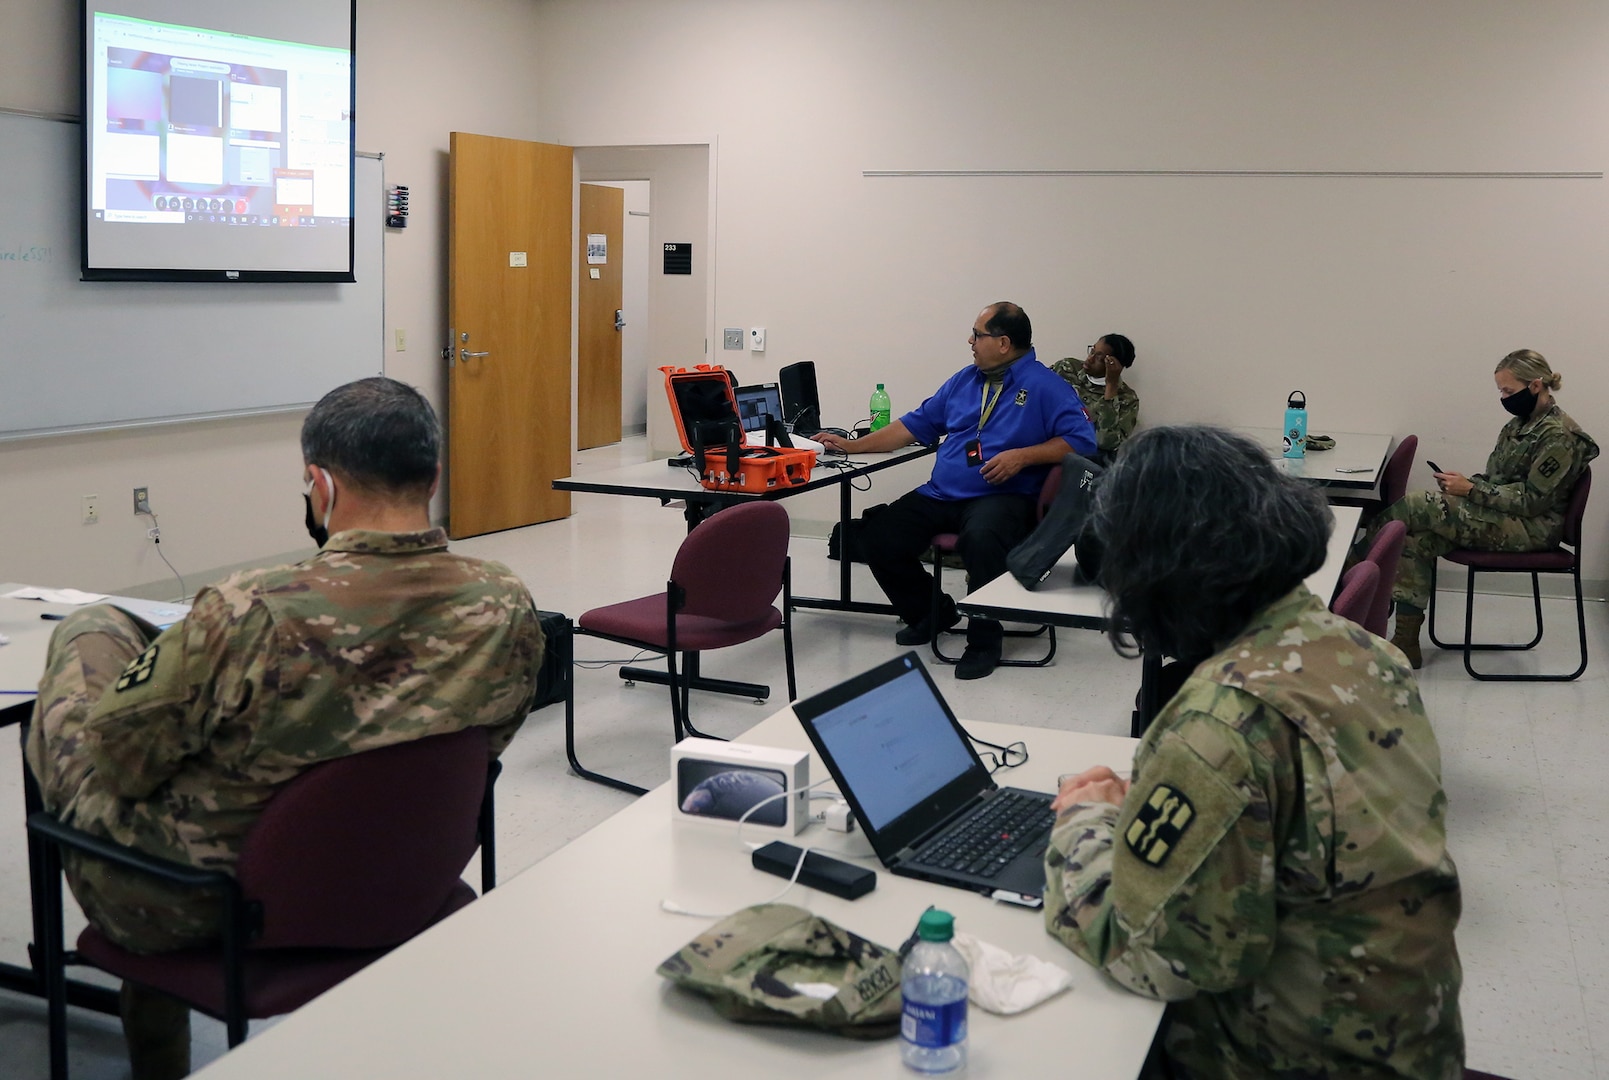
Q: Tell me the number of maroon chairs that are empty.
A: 4